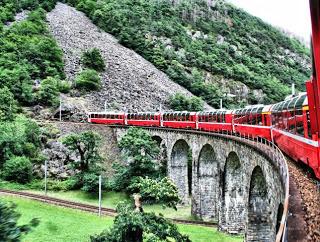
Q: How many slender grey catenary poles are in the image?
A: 7